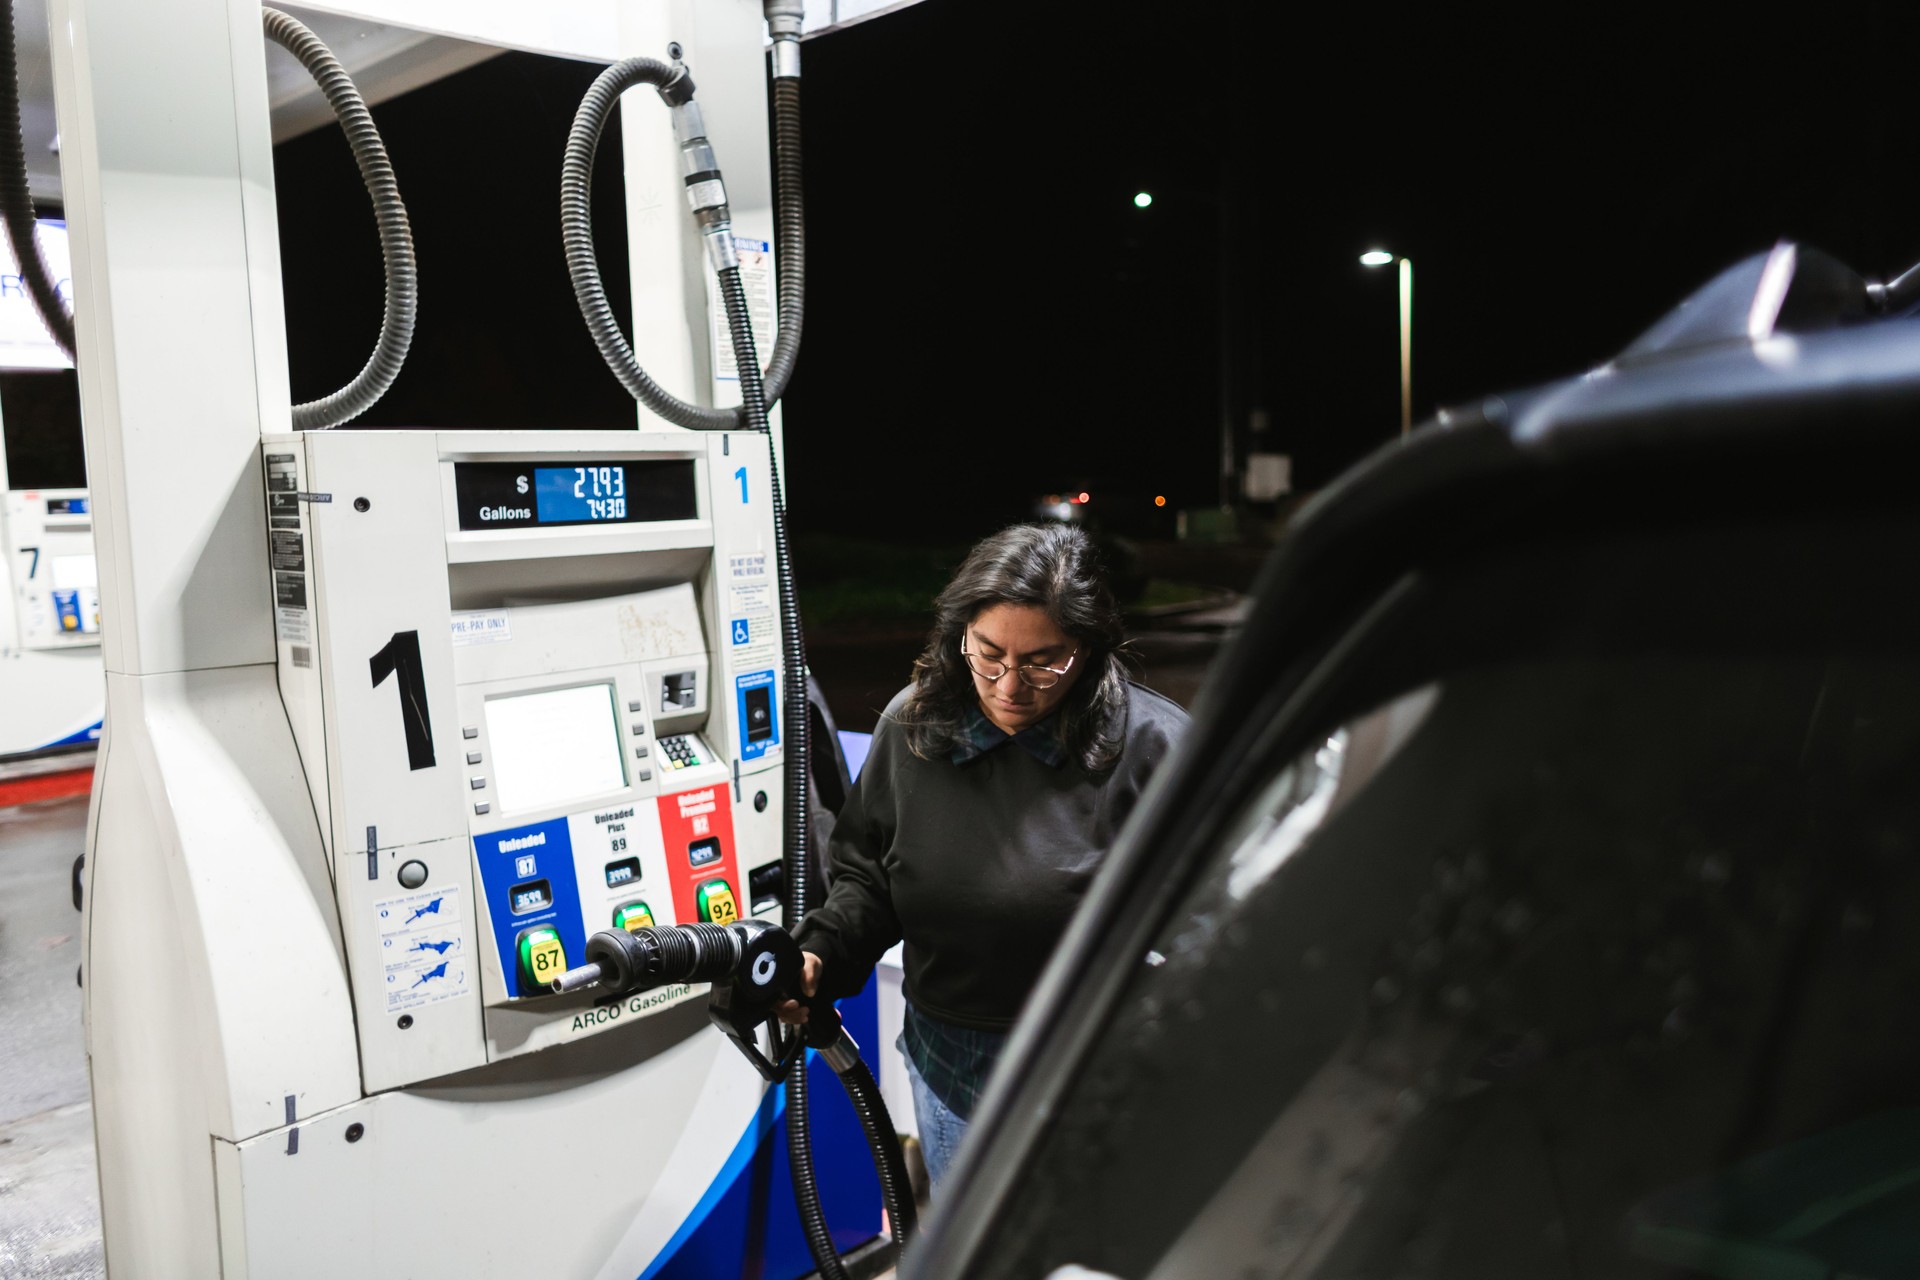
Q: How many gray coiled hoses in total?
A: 2